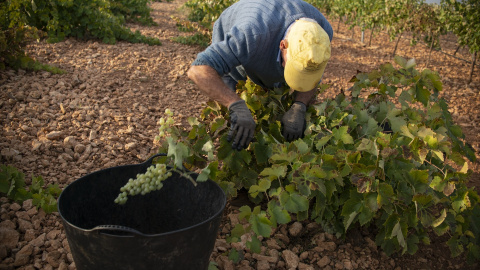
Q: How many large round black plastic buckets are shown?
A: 1